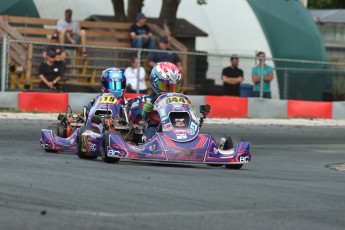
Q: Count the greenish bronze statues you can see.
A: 0